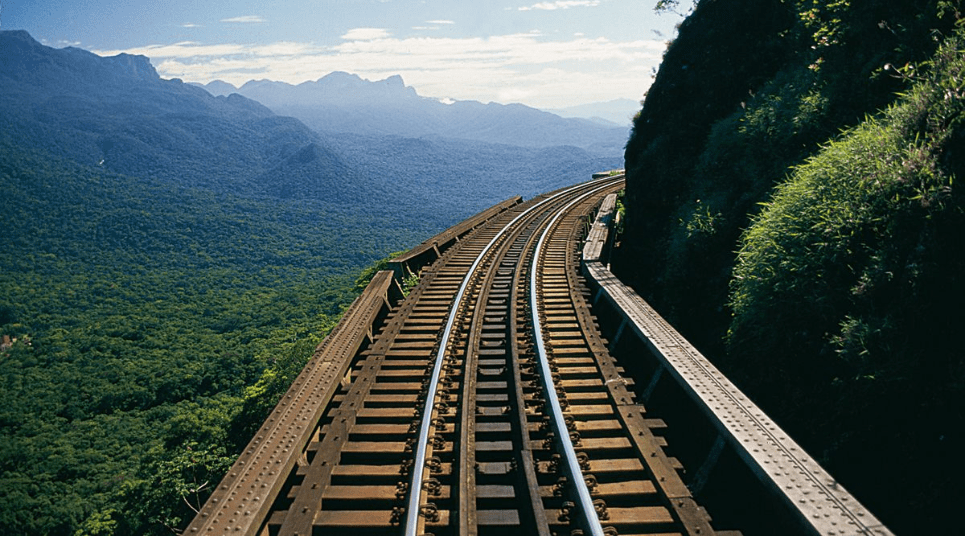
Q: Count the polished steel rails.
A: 2